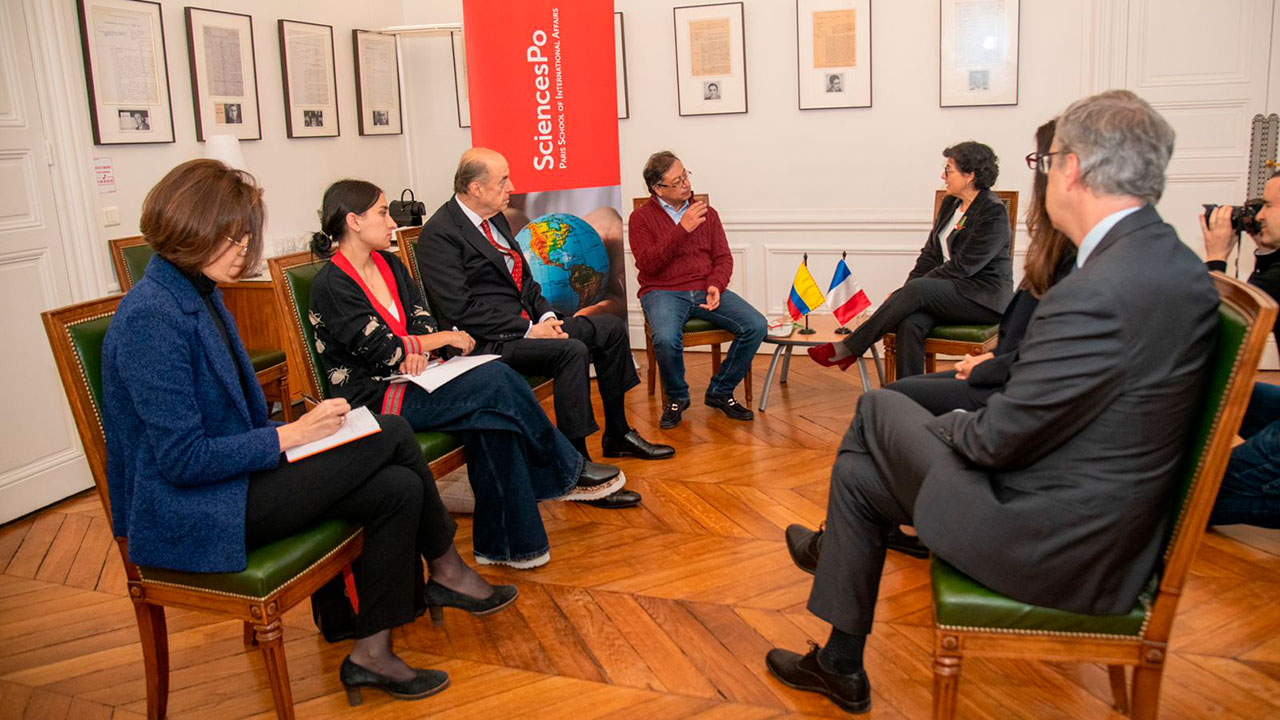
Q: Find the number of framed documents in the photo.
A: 9